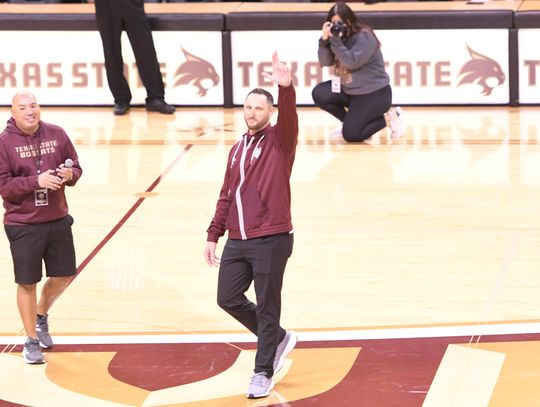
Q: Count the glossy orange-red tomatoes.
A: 0